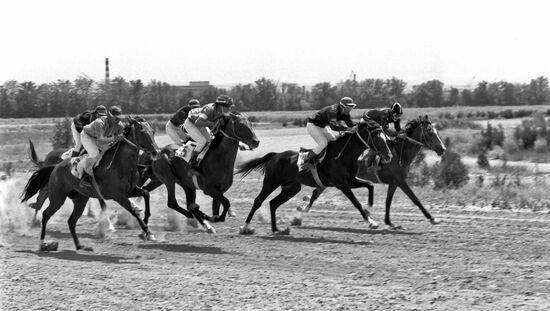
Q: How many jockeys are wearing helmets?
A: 6